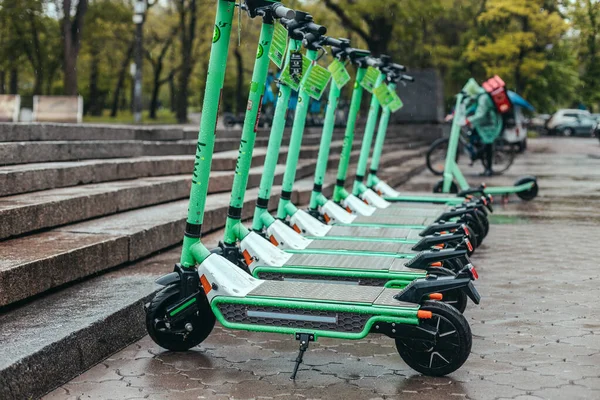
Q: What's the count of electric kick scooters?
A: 9